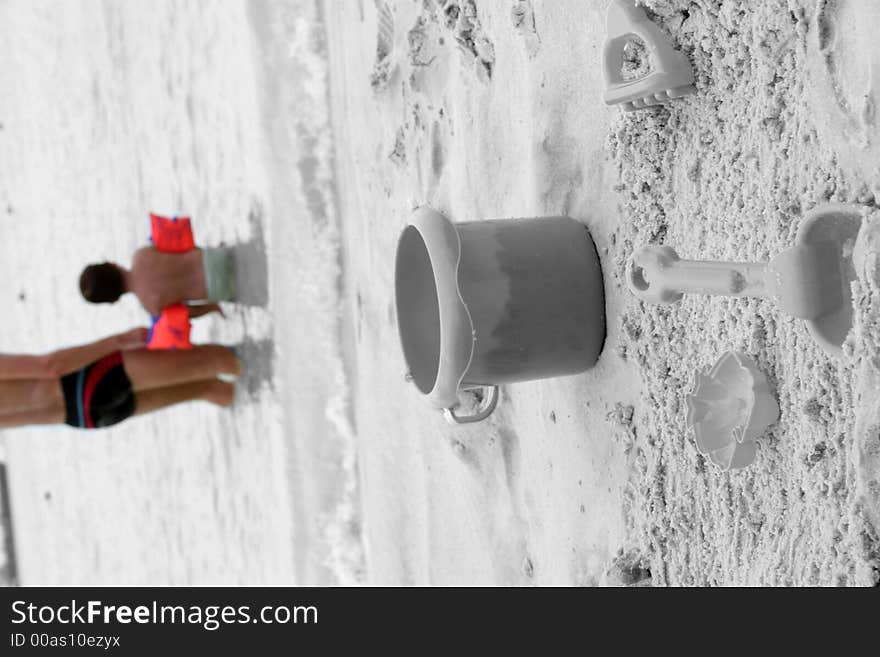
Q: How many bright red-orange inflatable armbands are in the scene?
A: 2